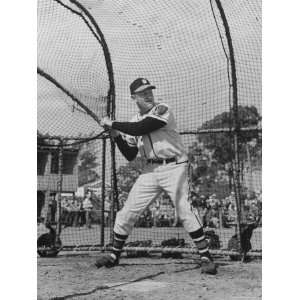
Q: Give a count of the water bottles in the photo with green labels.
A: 0